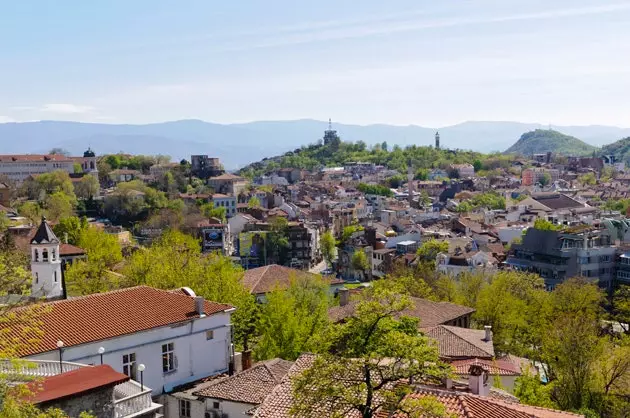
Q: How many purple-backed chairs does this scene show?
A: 0